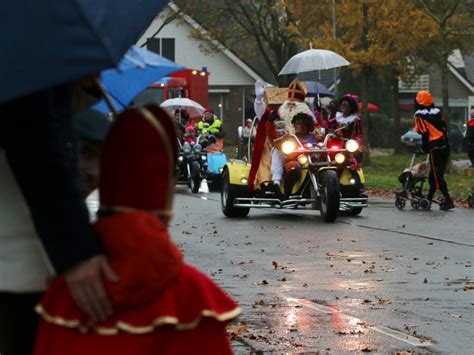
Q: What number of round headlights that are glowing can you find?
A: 4